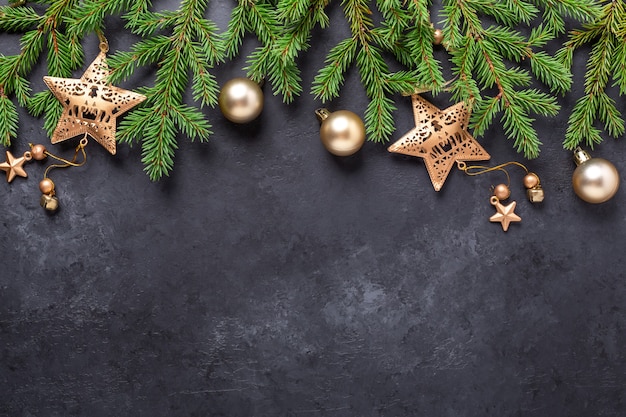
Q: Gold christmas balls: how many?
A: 3